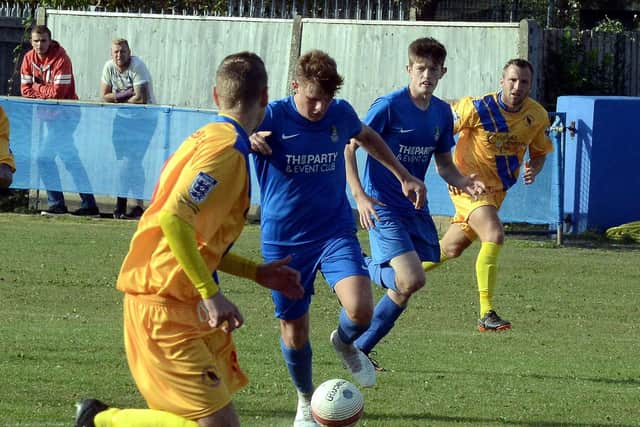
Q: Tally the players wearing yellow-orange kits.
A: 2